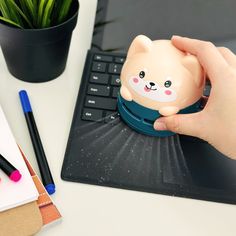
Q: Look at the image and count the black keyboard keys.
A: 11